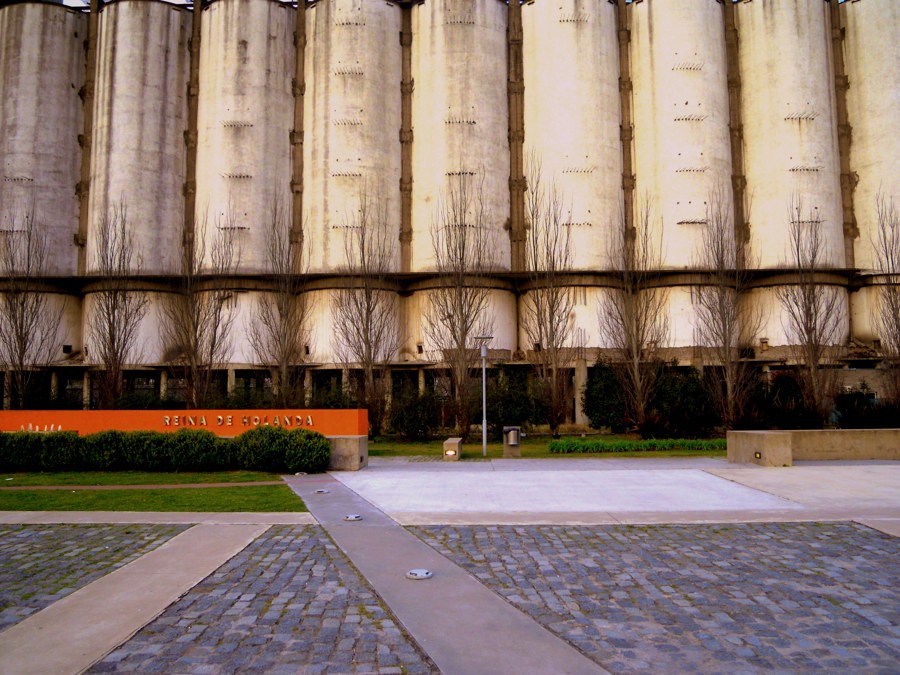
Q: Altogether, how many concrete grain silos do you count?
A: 9